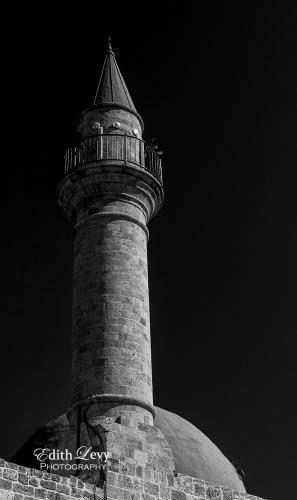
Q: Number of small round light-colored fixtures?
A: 3